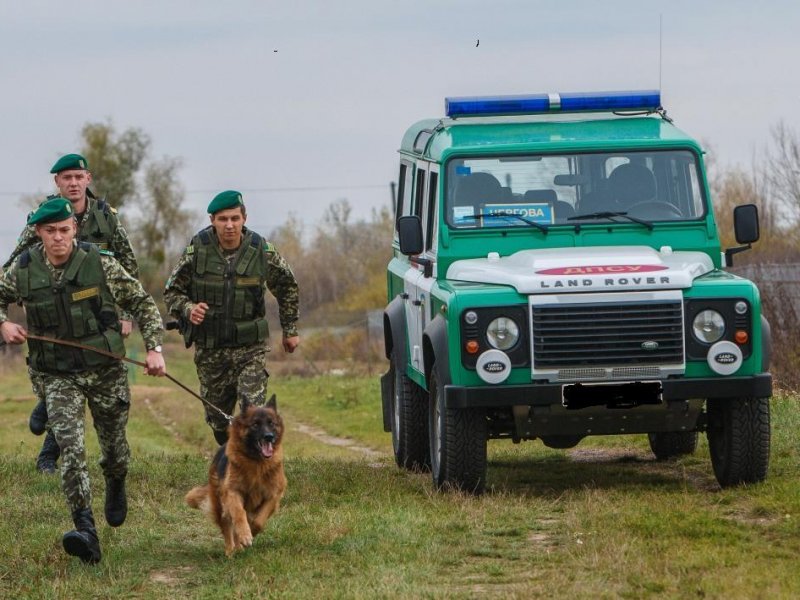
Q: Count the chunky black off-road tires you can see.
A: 4